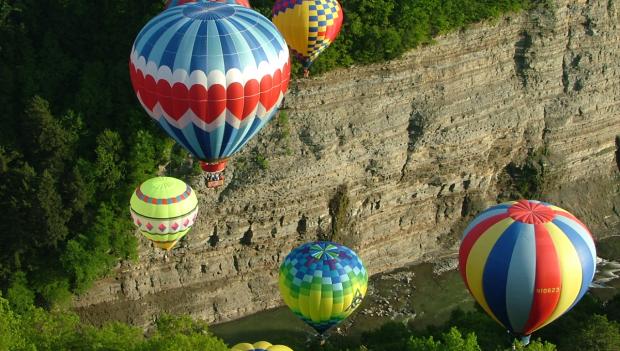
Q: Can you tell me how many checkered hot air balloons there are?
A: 2